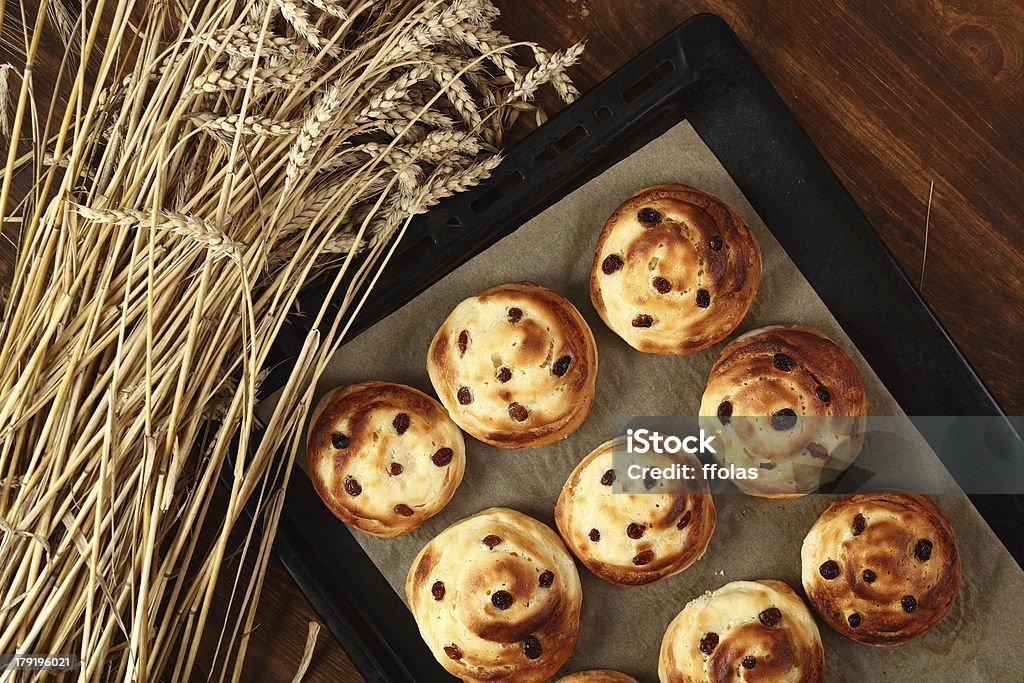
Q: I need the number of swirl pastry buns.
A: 9